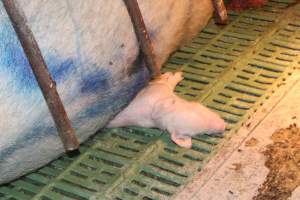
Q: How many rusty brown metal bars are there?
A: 3